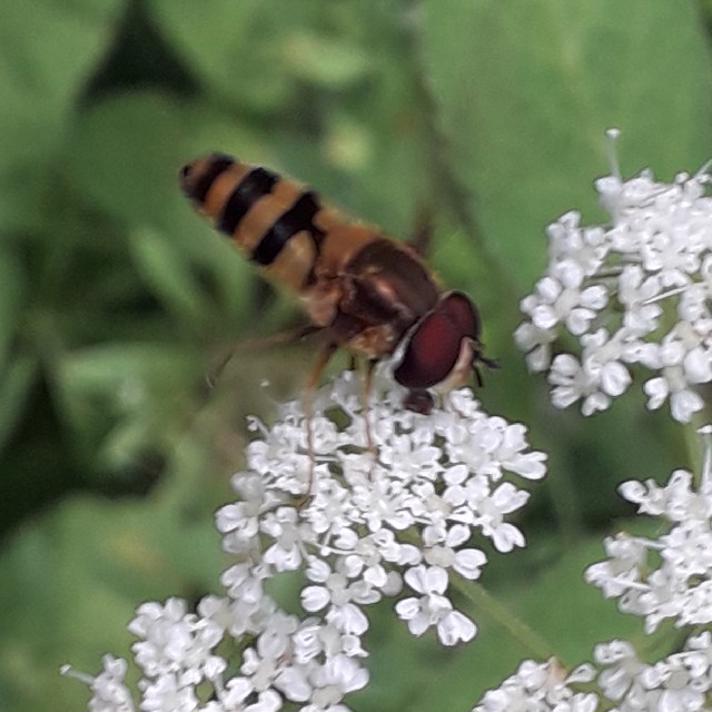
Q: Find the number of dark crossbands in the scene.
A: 3